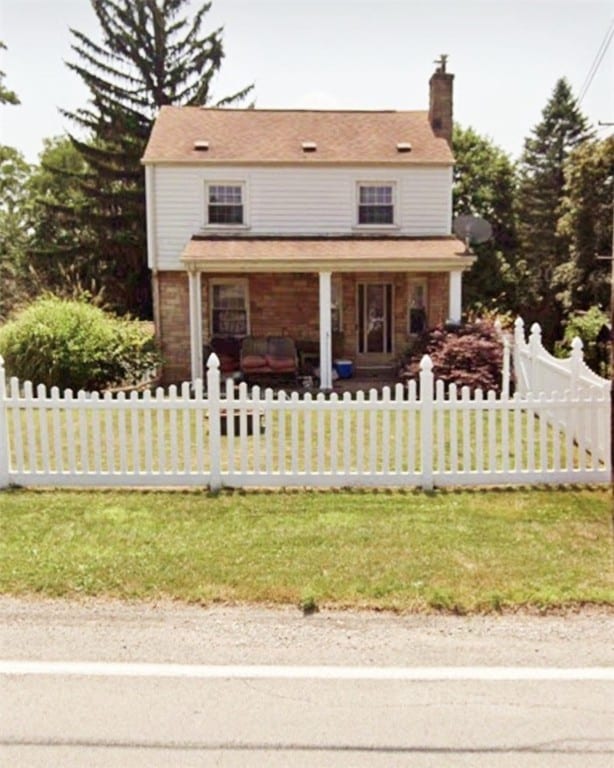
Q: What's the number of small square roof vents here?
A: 3